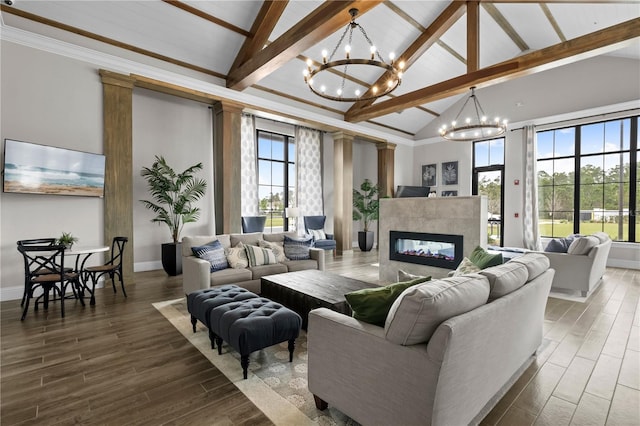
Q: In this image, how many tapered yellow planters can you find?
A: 0